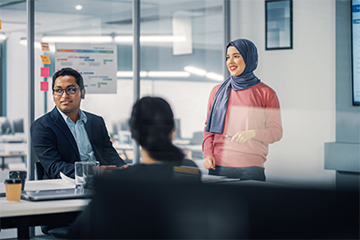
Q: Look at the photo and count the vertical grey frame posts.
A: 3